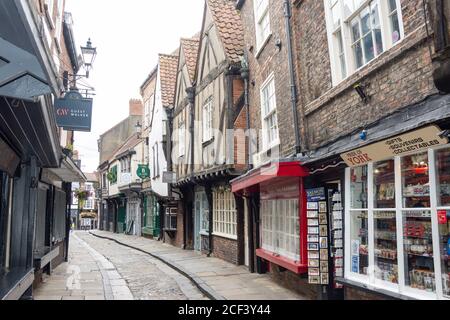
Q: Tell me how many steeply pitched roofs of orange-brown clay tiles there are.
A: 3